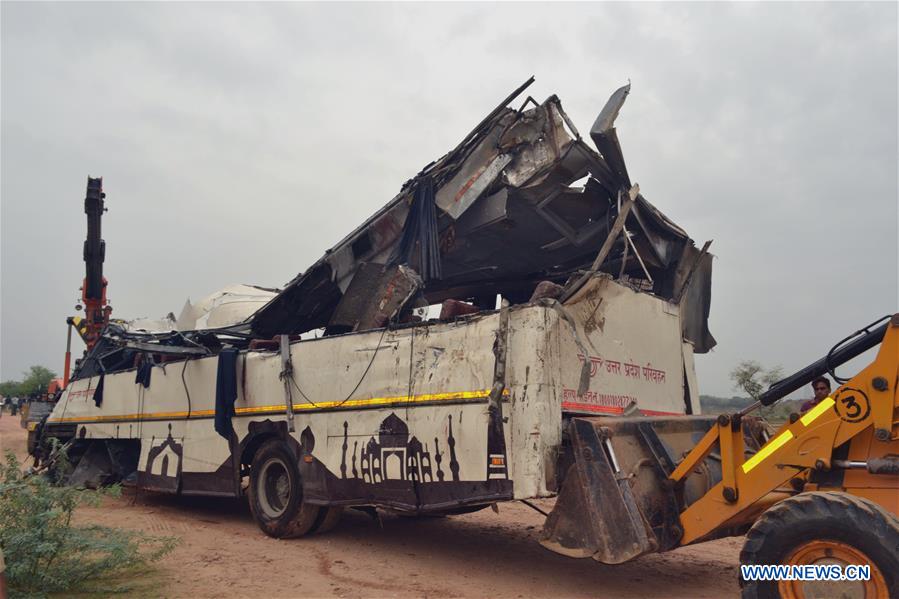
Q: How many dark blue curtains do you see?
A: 4